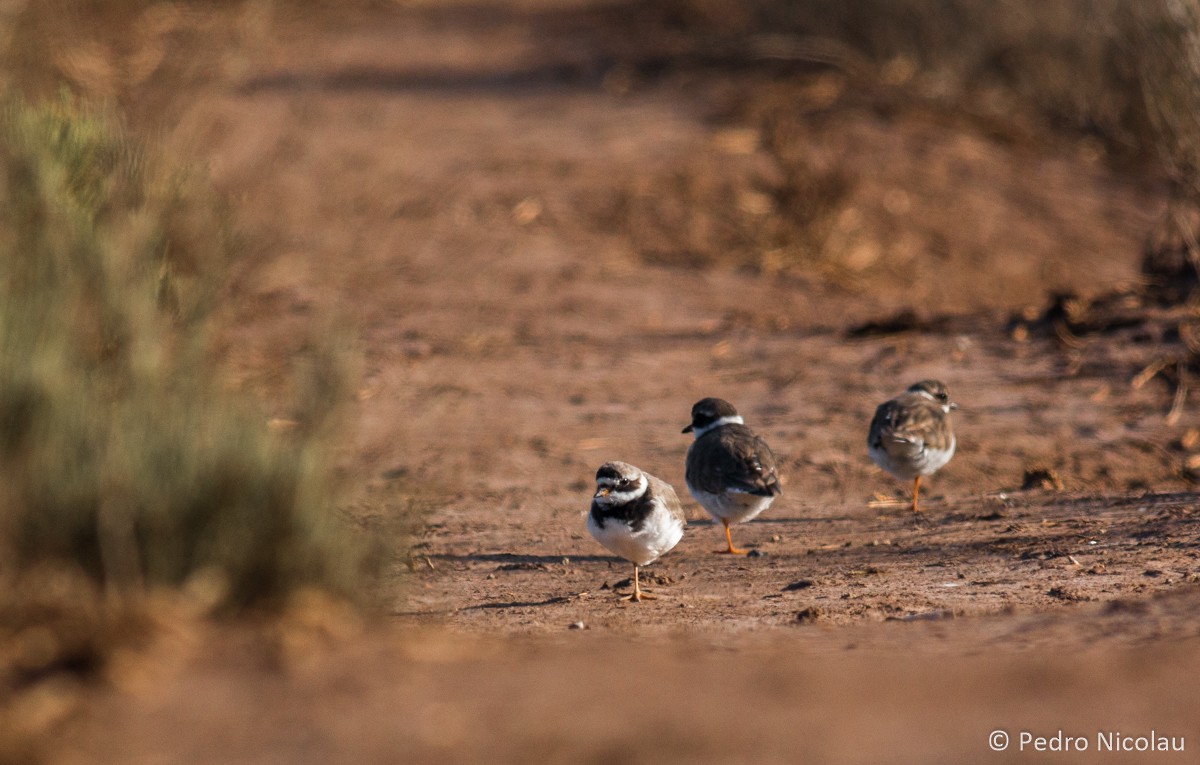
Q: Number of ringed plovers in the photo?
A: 3